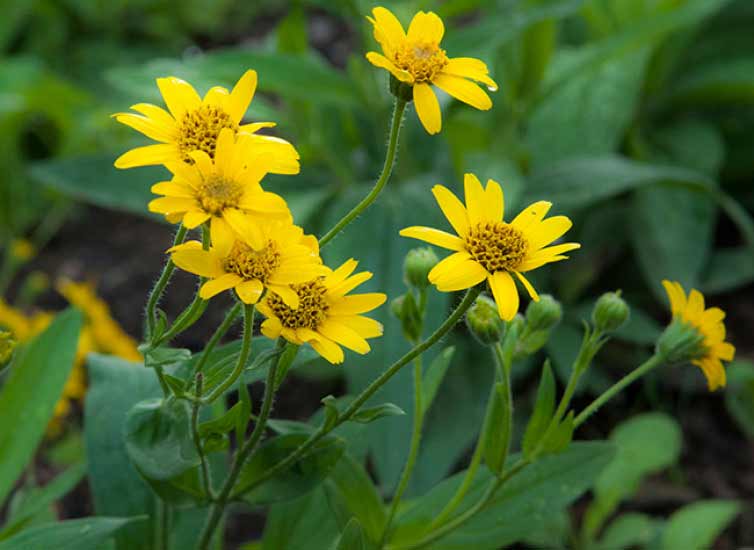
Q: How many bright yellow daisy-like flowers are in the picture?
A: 7